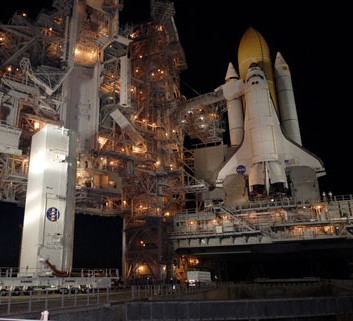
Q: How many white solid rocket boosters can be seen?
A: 2